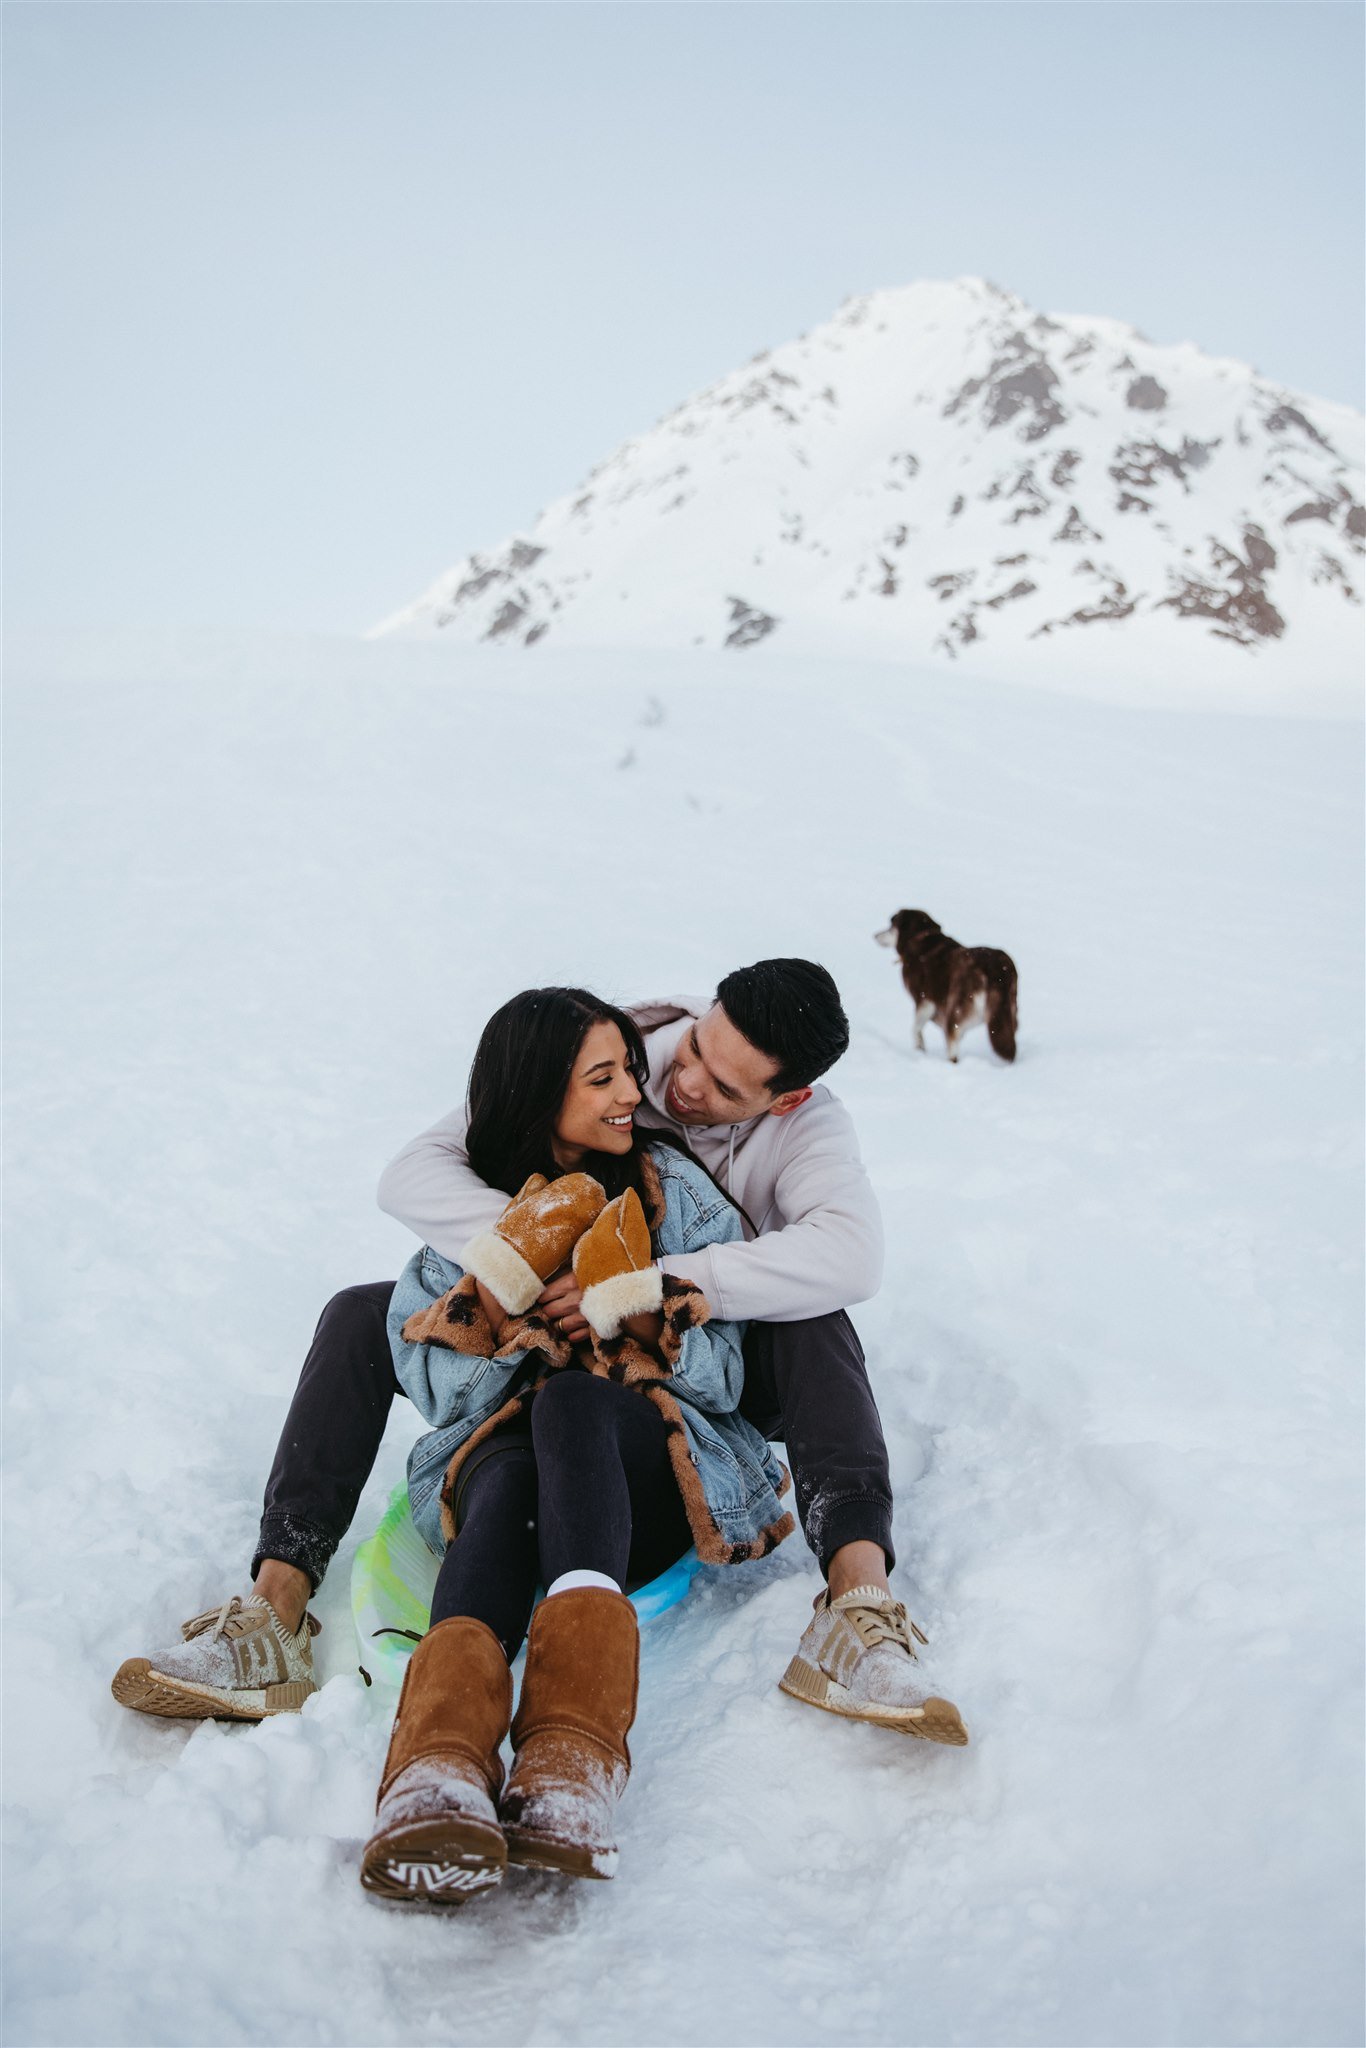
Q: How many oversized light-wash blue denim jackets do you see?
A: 1